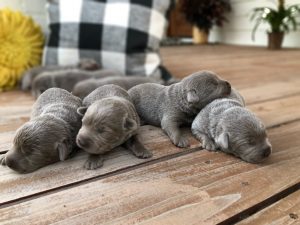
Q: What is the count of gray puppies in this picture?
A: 7